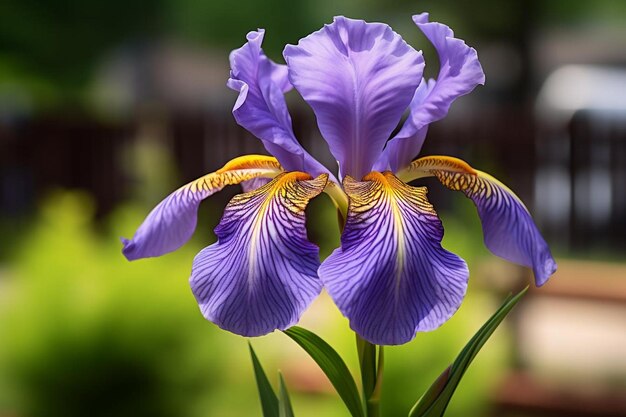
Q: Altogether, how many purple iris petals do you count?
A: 7